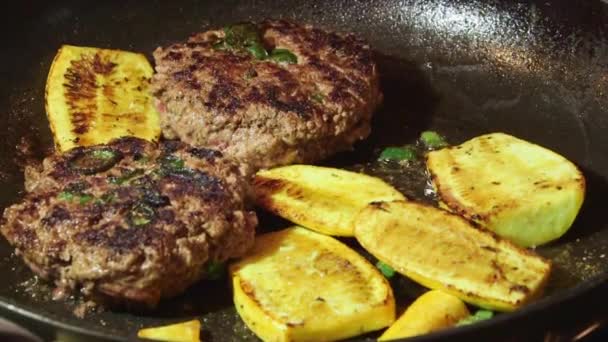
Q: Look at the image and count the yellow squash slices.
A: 7